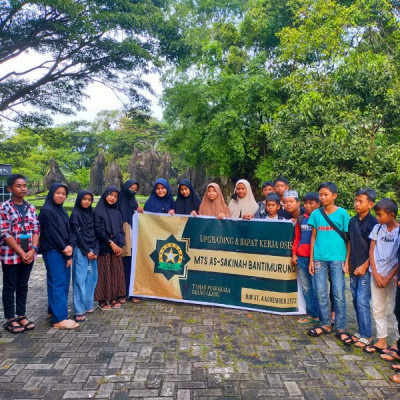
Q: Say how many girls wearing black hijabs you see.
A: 5